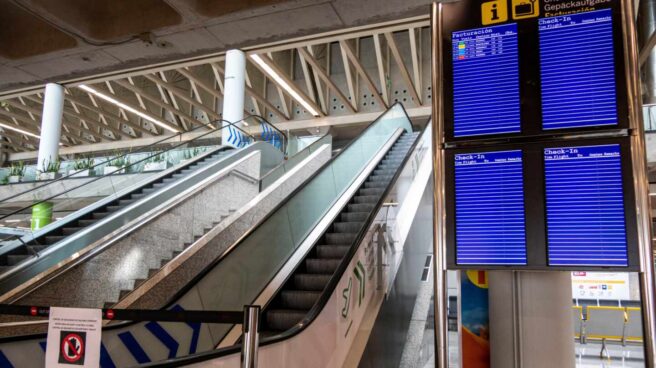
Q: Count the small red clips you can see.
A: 2